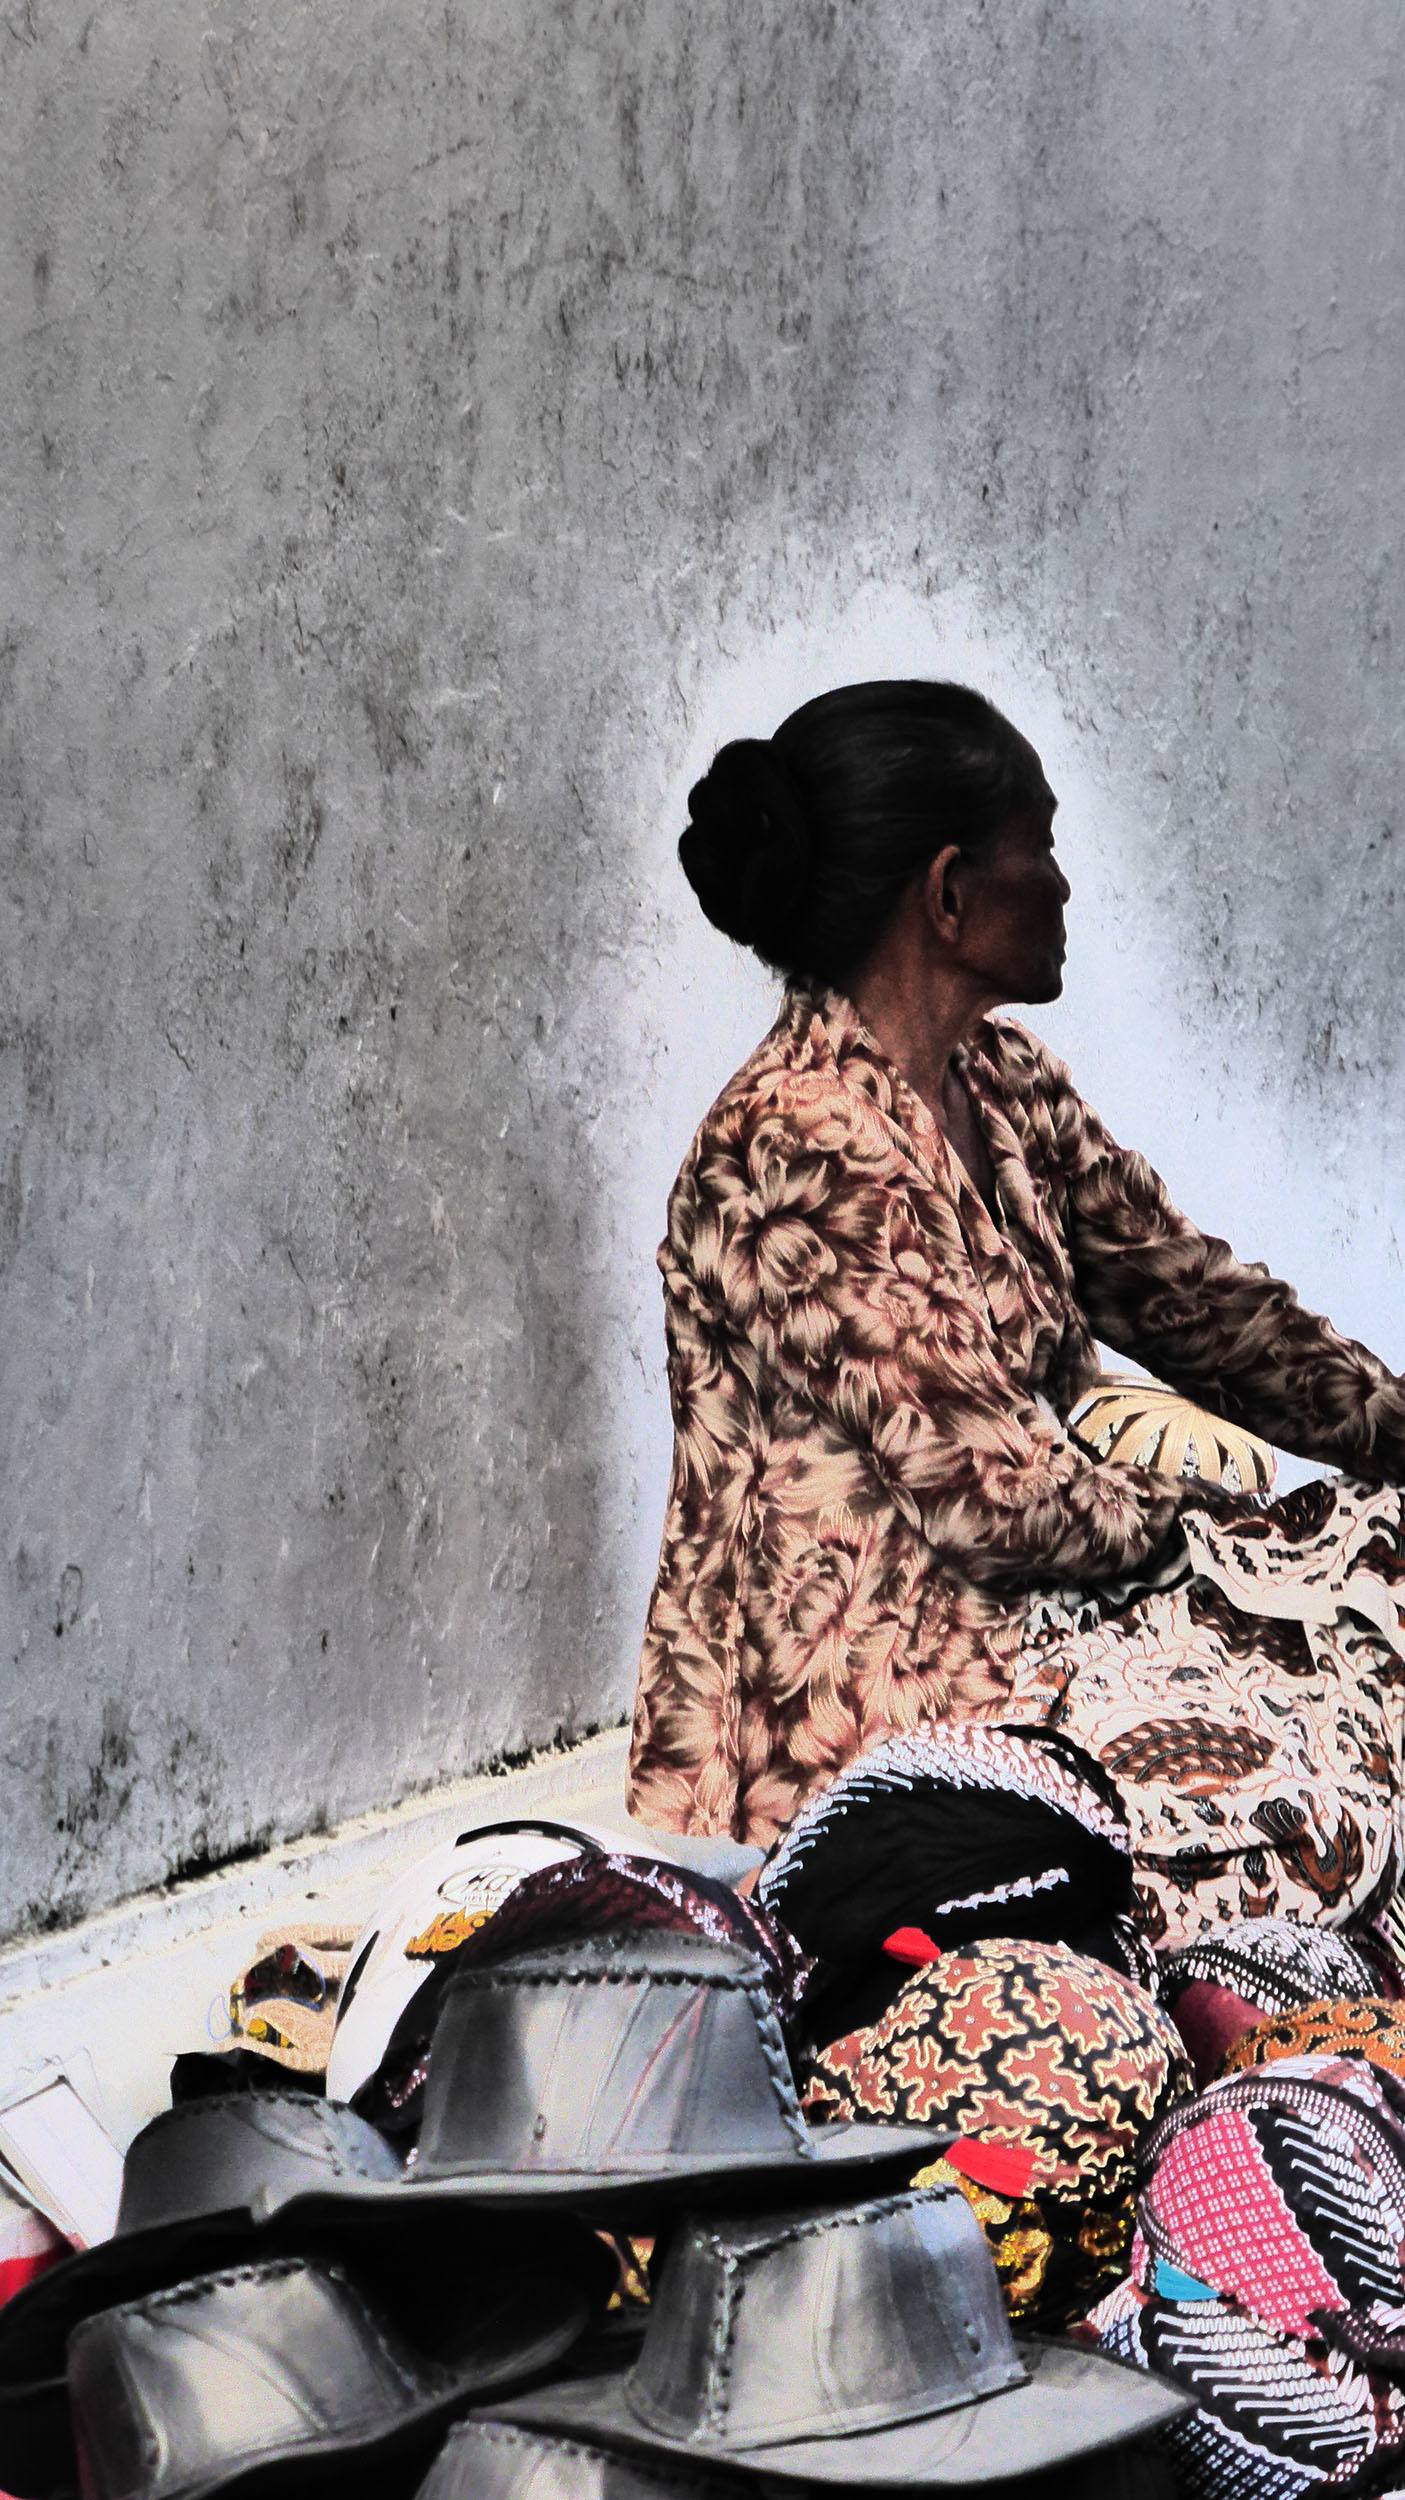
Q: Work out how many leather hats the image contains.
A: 5